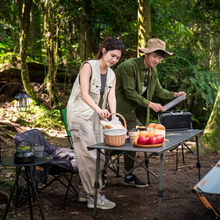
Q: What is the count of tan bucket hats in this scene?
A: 1